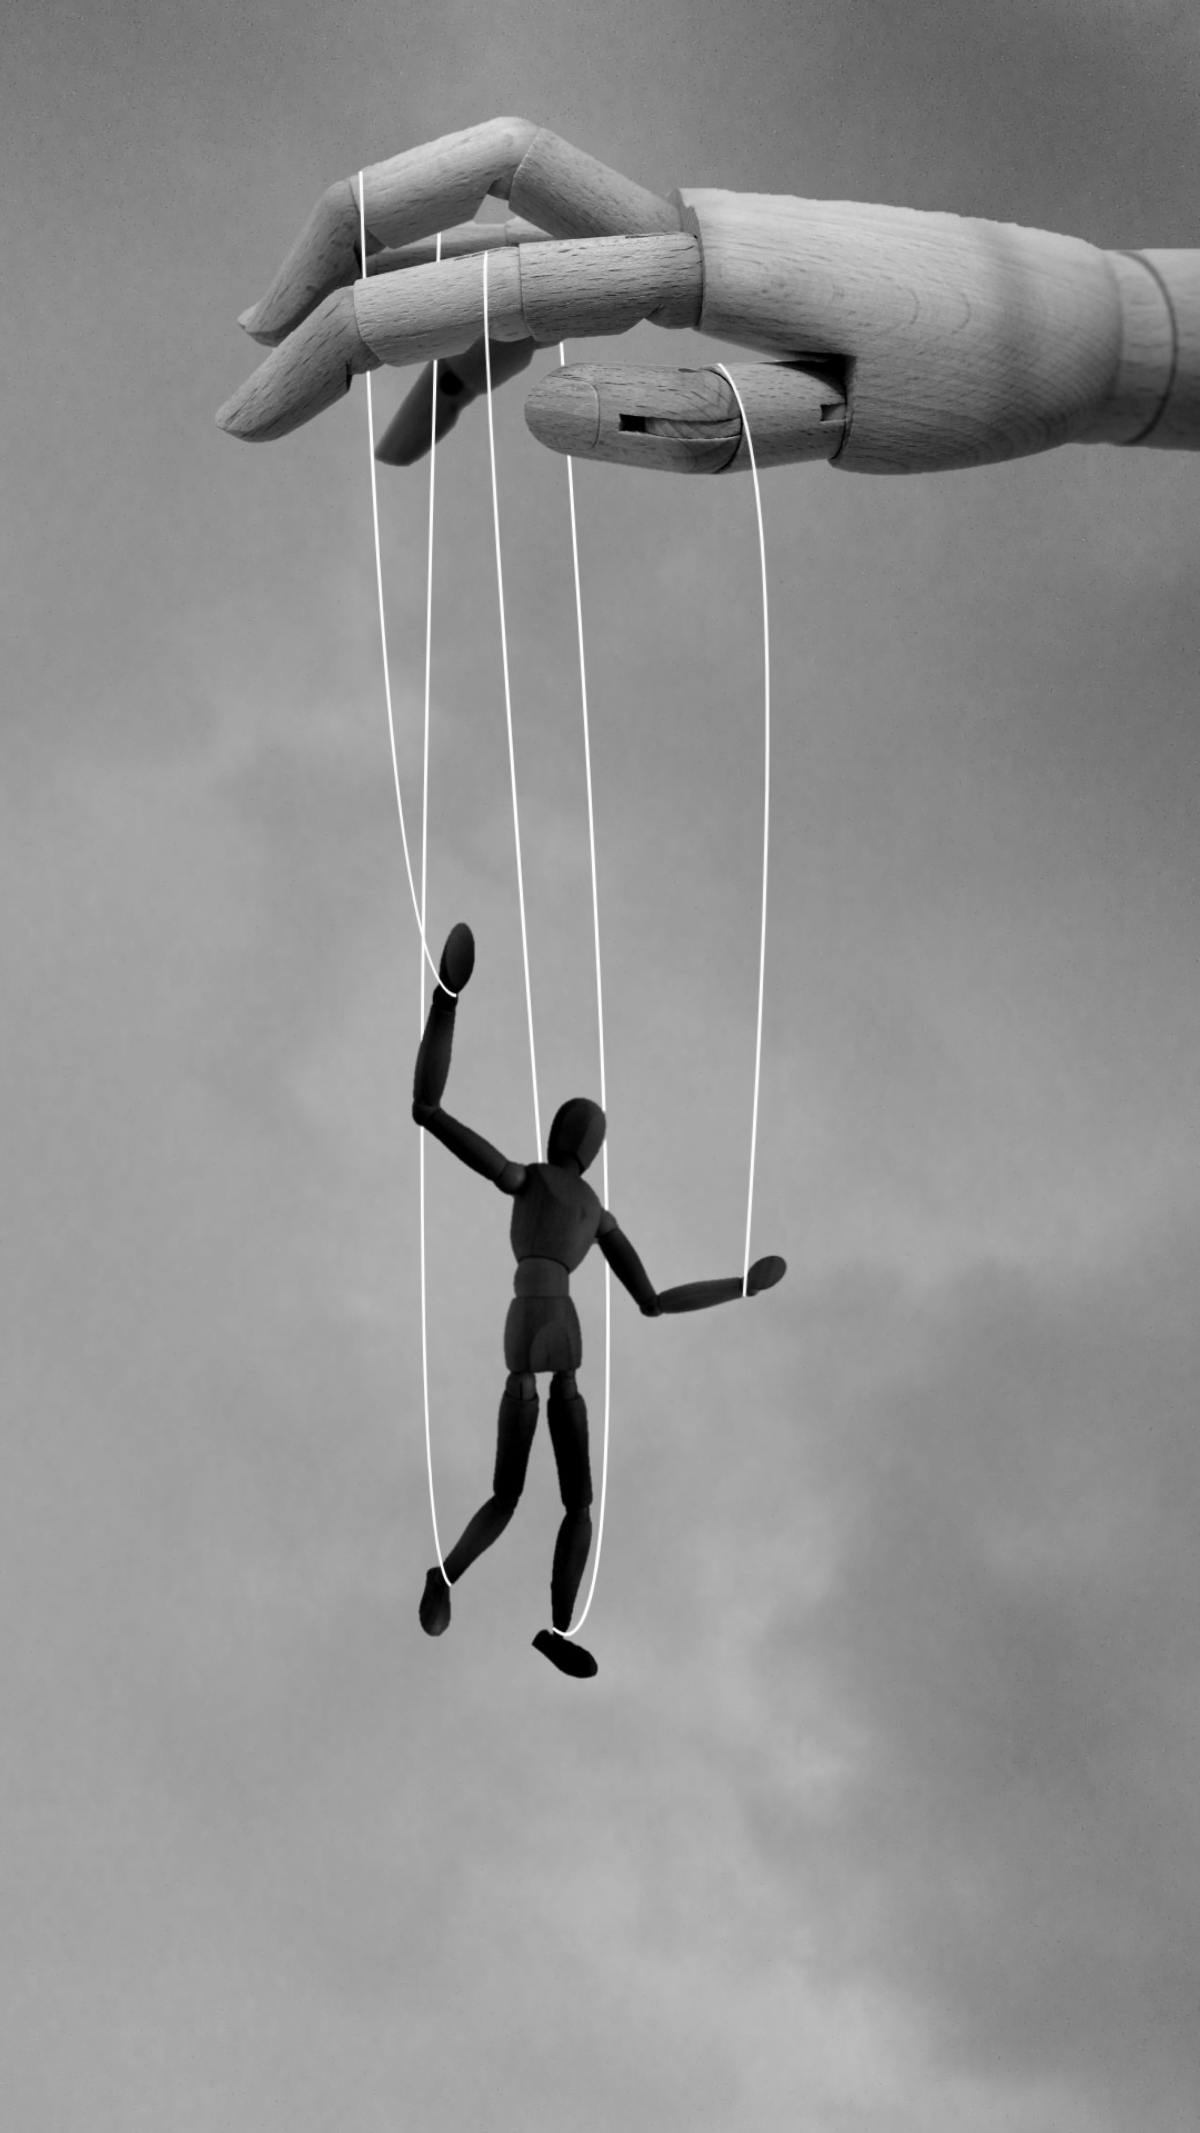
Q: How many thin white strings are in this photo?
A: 5